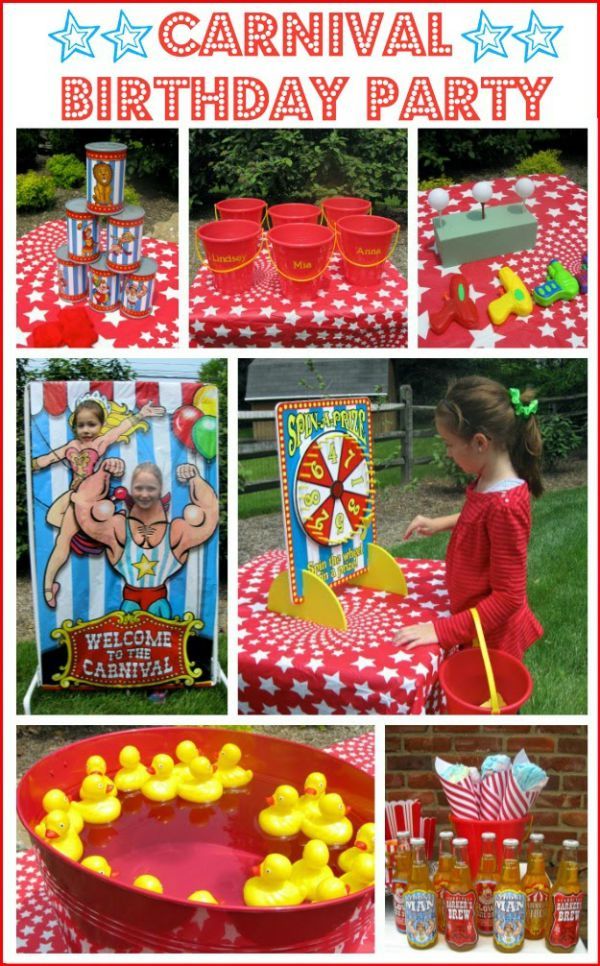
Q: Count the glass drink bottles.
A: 8